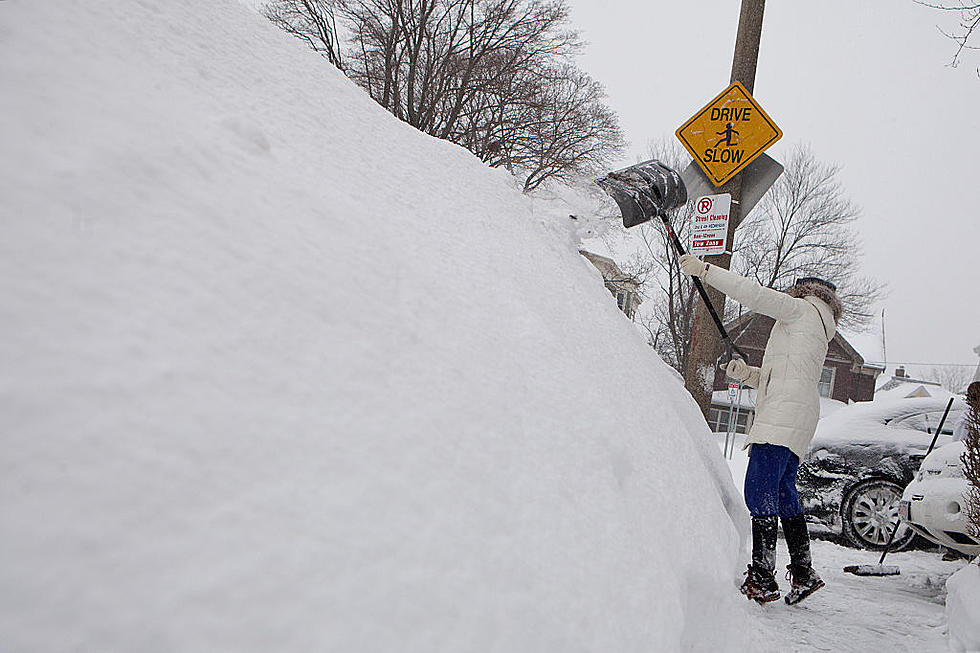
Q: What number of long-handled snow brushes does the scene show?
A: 1